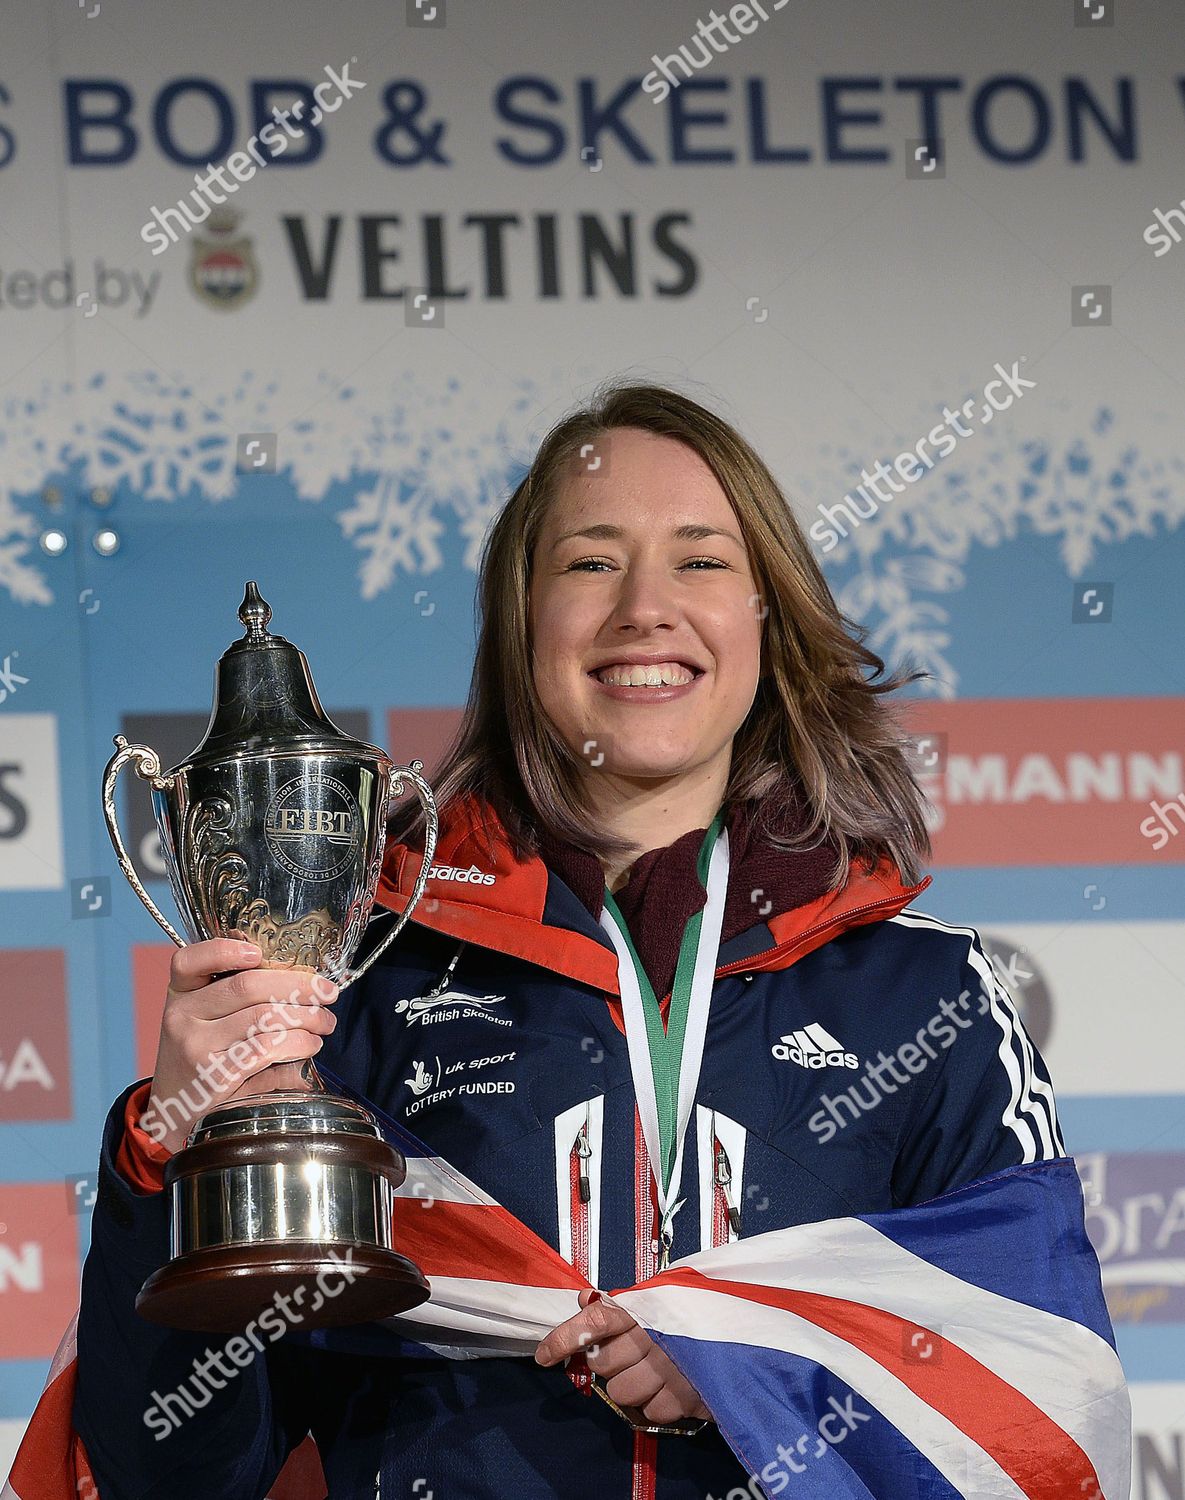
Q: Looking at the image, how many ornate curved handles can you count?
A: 2